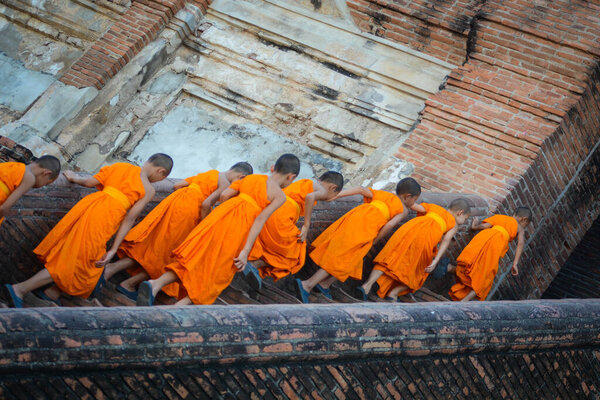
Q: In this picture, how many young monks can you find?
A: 8